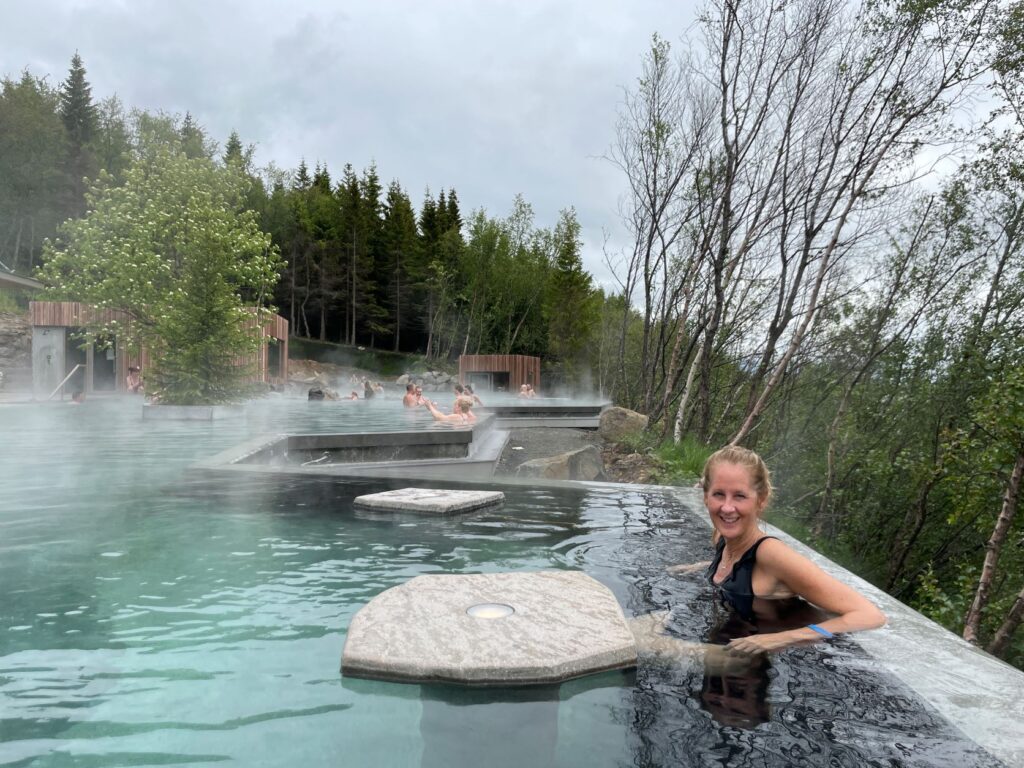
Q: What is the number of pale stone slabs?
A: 2